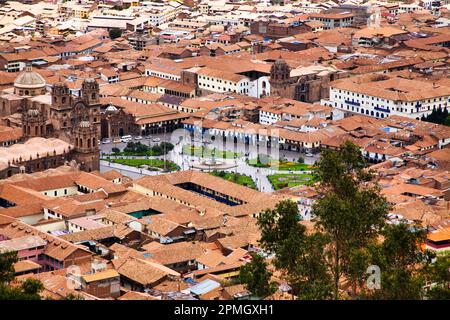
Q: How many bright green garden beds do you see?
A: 6